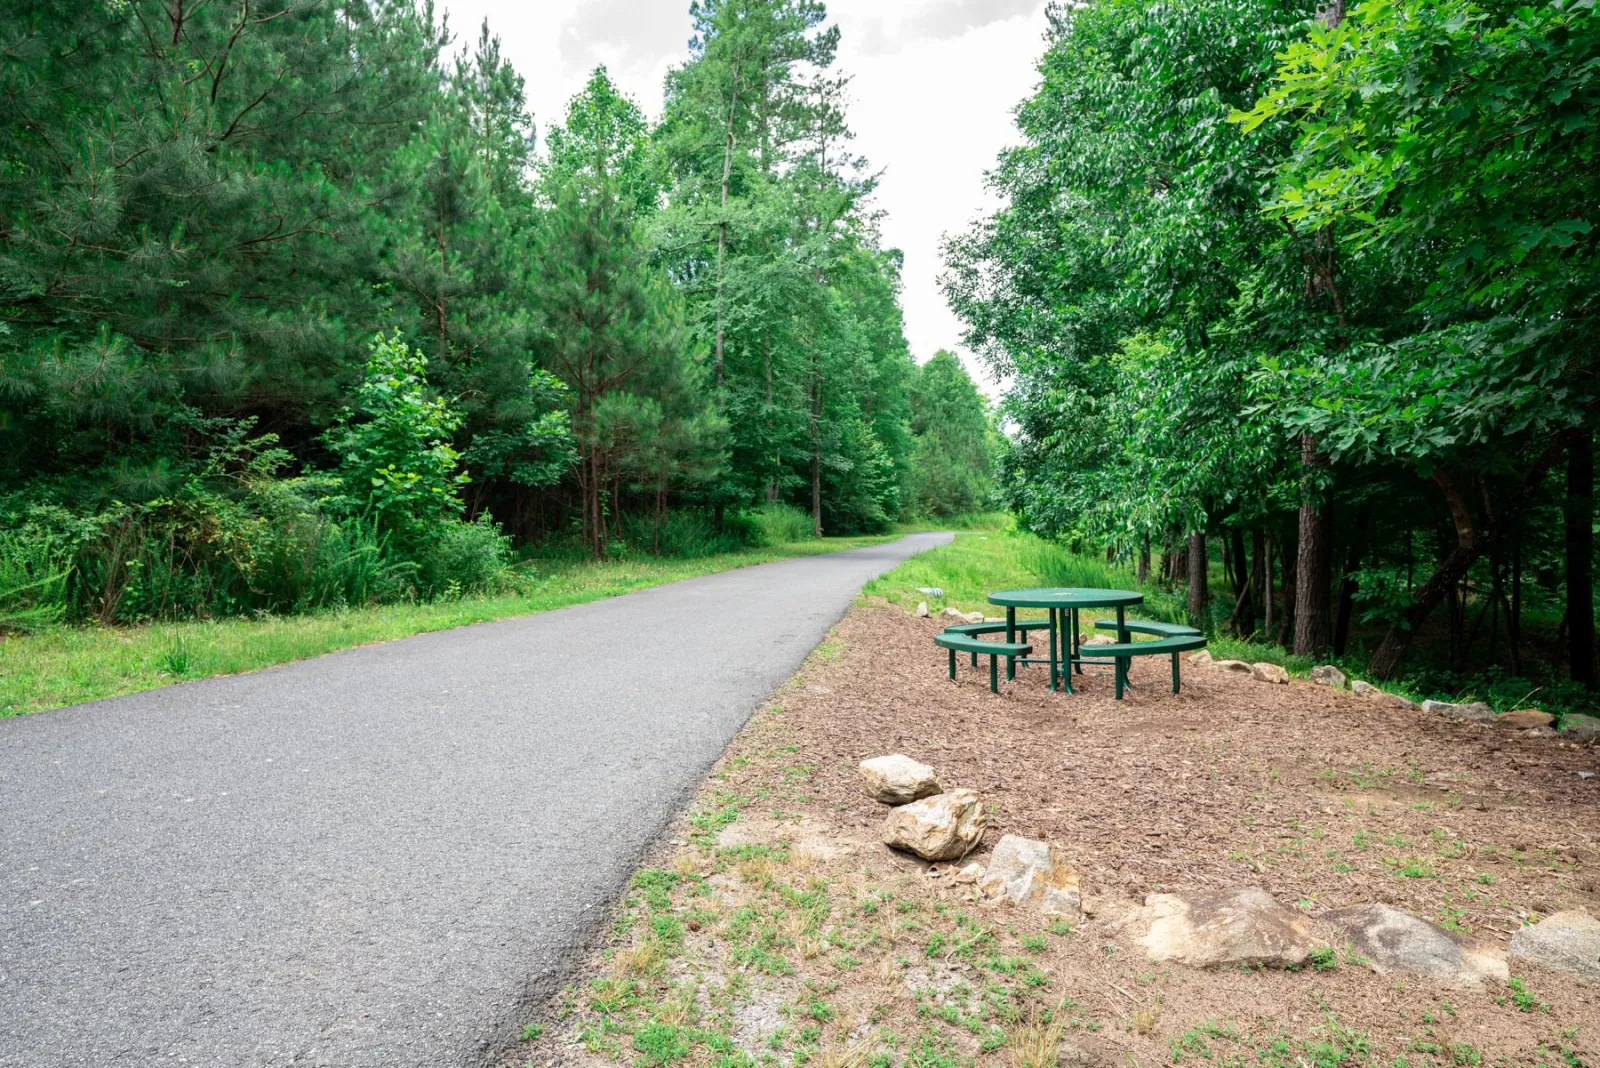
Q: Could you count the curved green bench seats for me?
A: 4